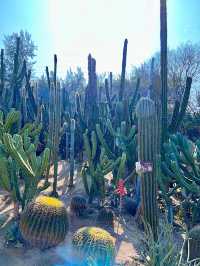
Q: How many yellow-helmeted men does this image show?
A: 0